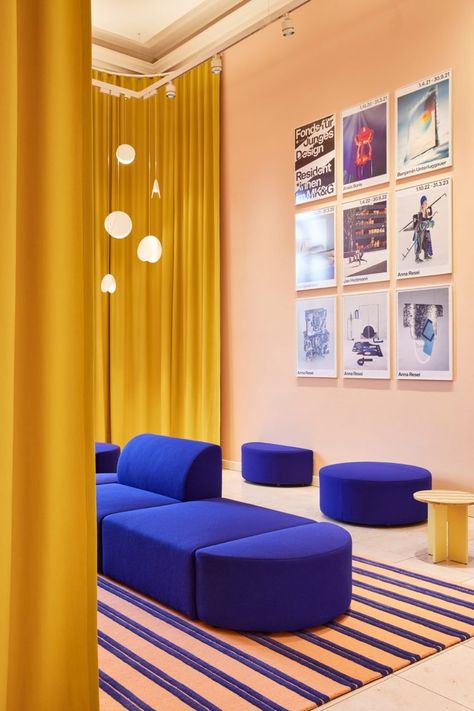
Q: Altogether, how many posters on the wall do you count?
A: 9